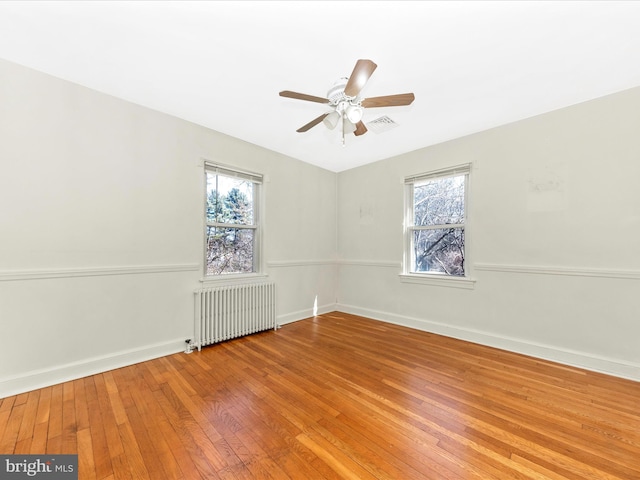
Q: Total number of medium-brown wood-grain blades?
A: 5